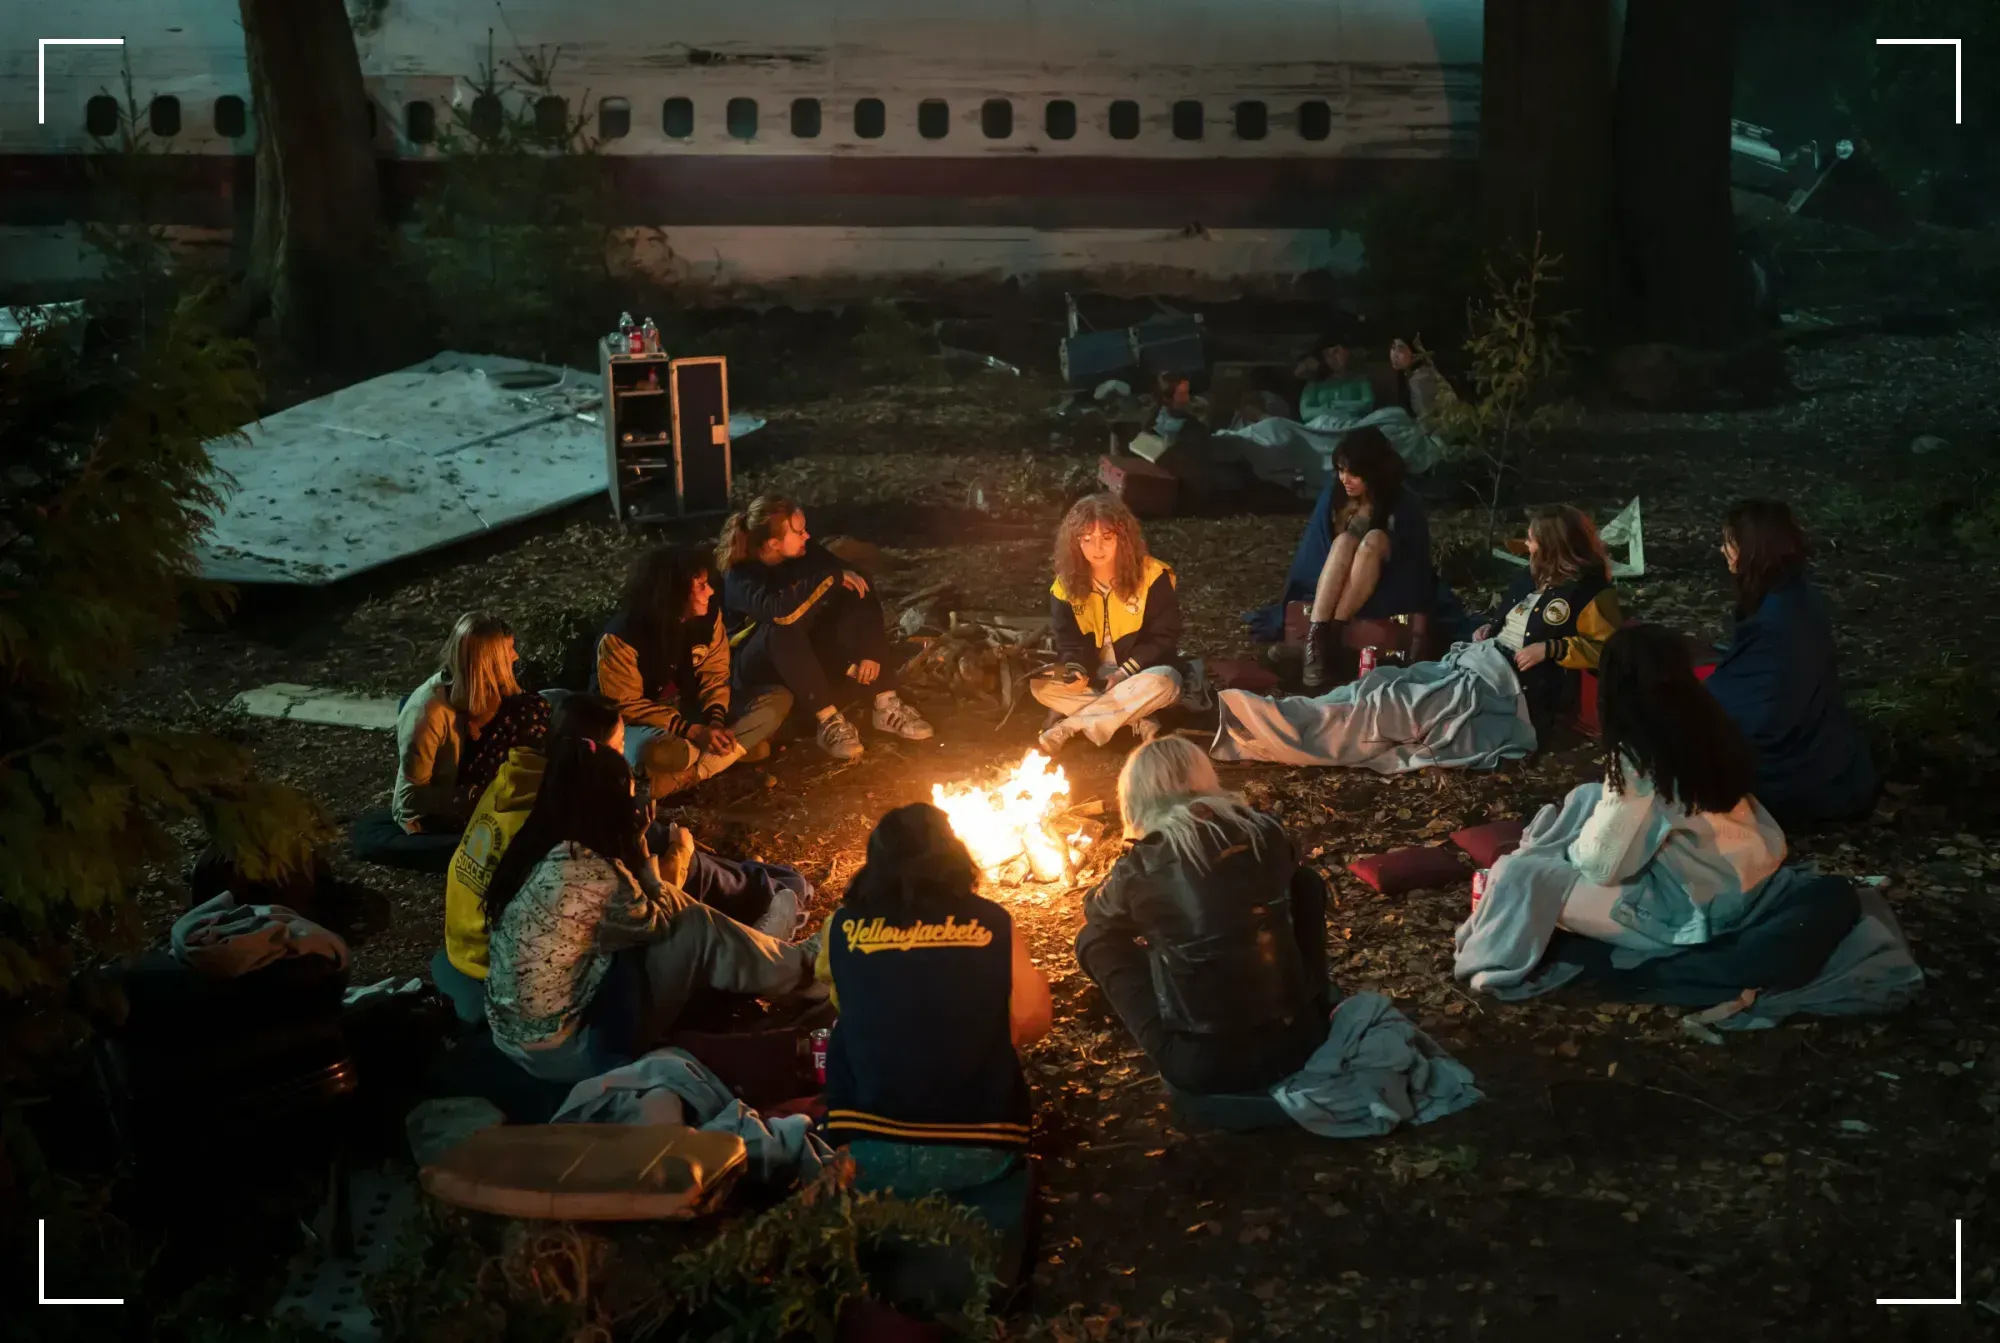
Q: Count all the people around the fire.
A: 12